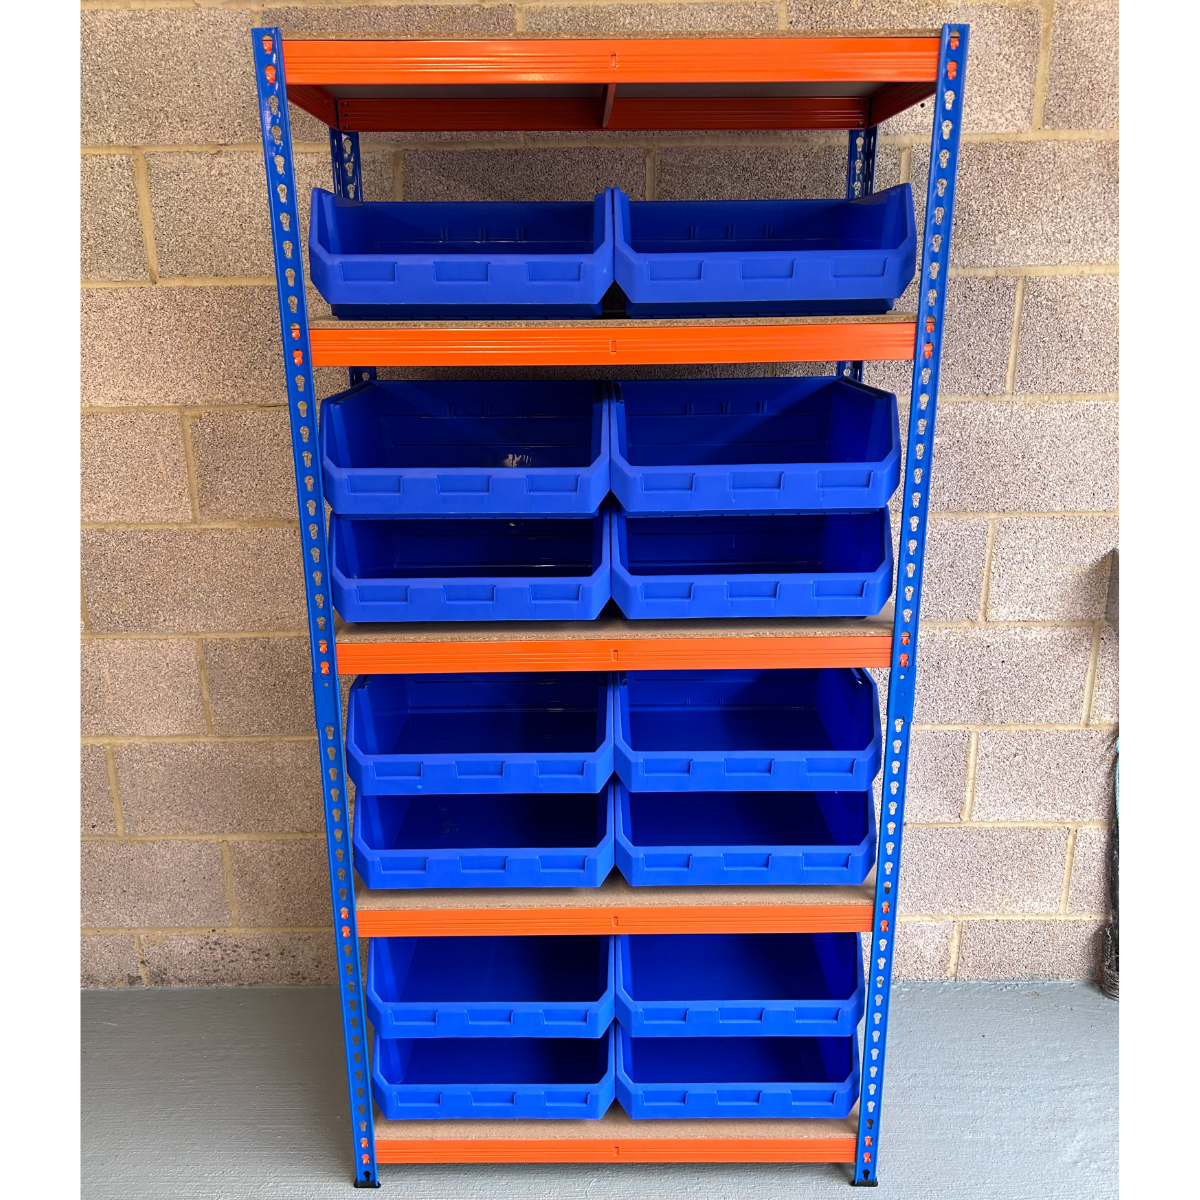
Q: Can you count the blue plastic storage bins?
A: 14